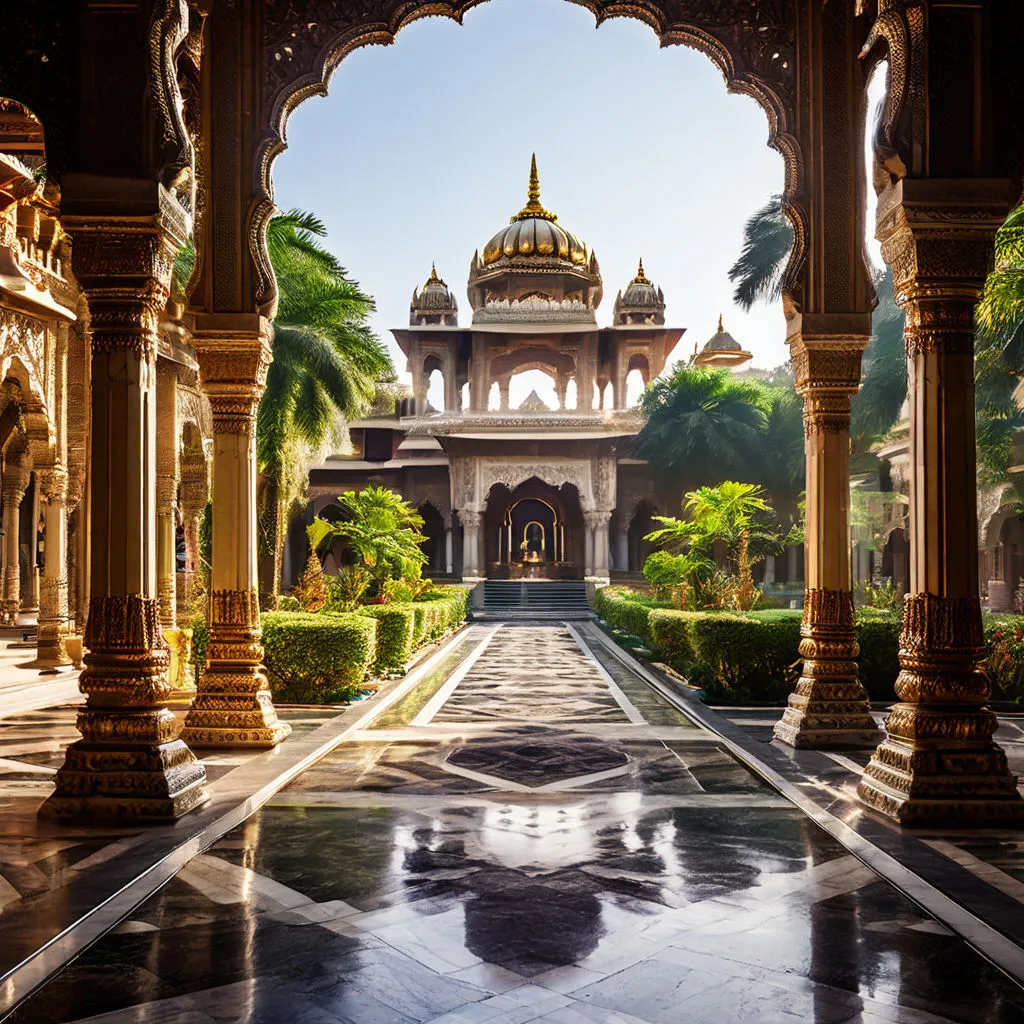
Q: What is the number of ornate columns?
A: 4